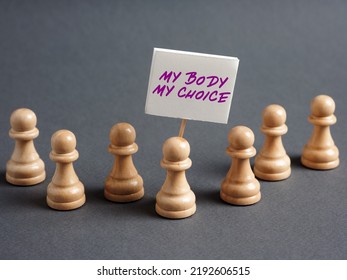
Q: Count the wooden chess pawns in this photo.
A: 7